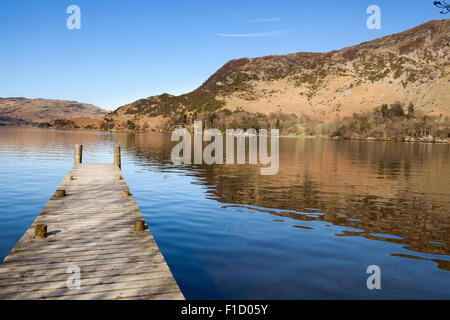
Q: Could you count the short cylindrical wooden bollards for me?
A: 6